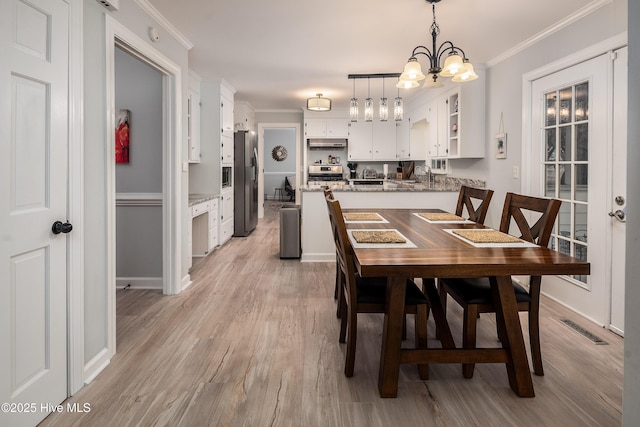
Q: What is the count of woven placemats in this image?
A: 4